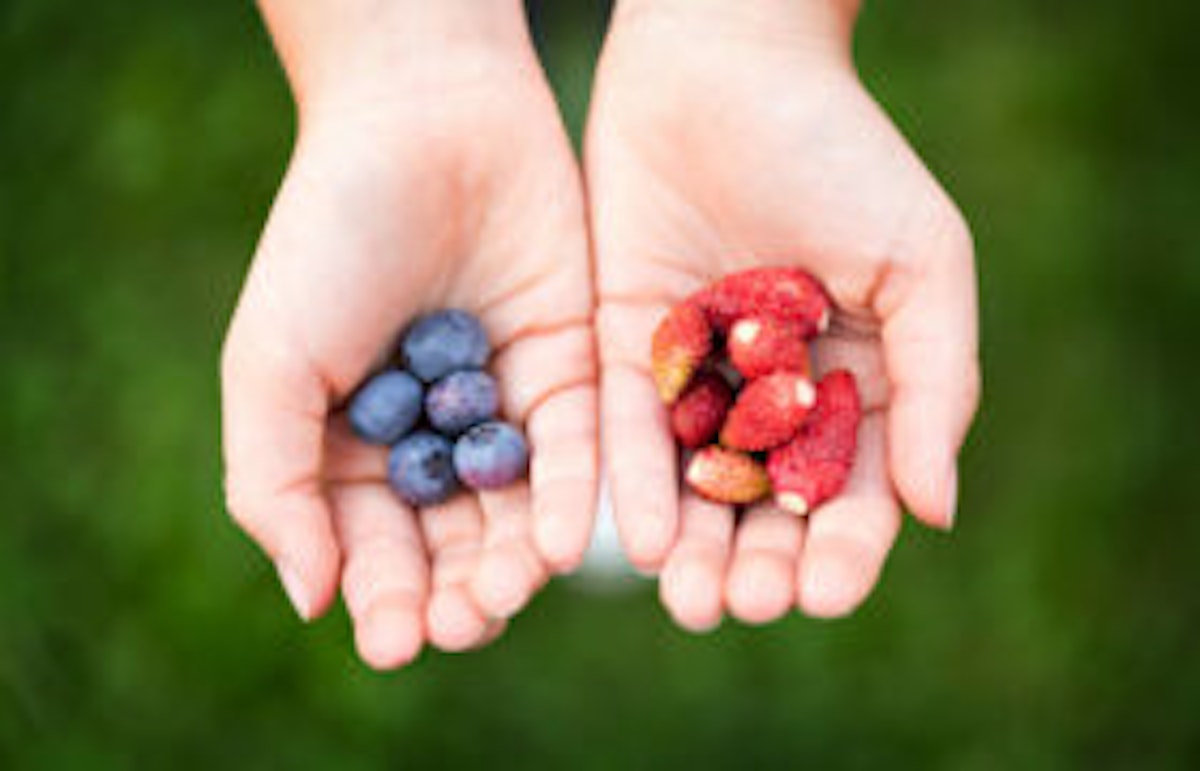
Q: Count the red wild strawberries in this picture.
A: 7